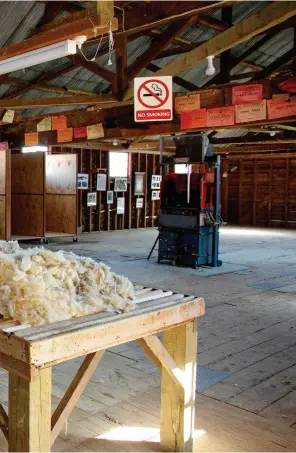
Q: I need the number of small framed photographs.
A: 10